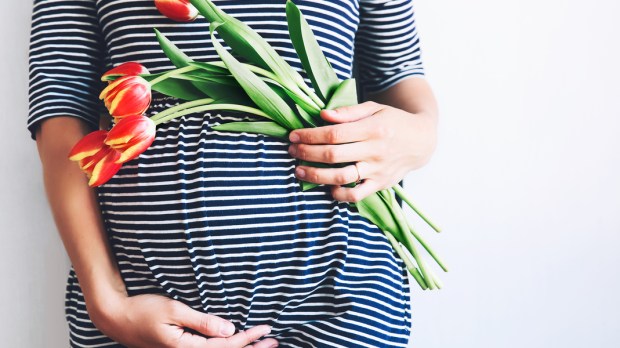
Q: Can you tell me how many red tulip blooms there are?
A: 5